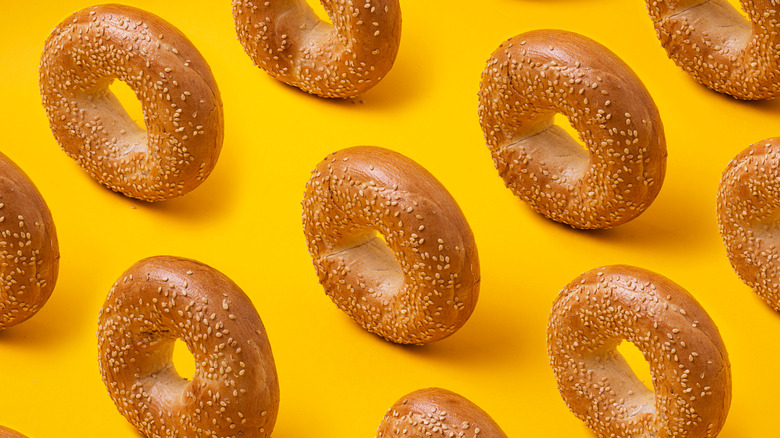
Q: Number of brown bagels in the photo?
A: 11